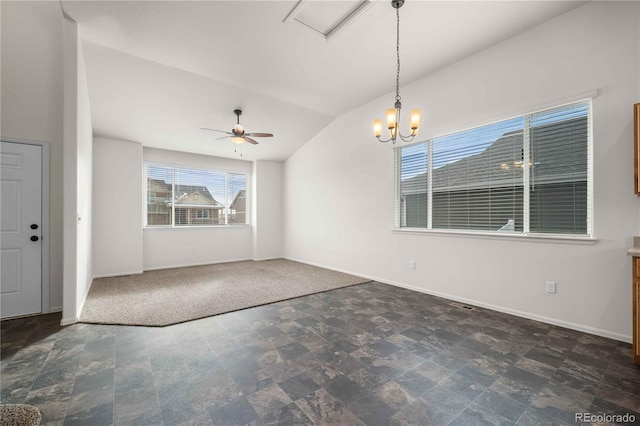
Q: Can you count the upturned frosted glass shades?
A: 5